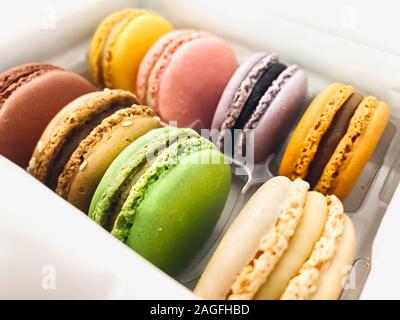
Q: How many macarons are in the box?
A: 8